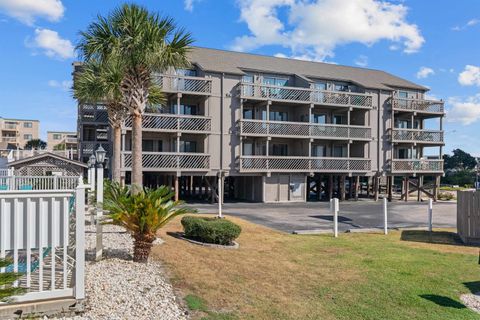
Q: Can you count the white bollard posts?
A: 3